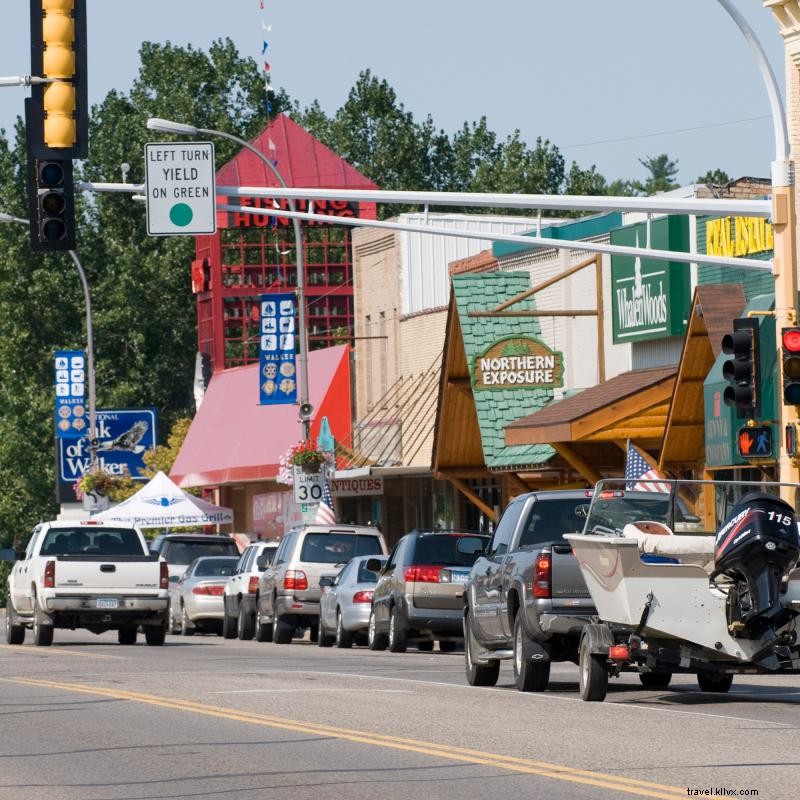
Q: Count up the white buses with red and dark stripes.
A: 0